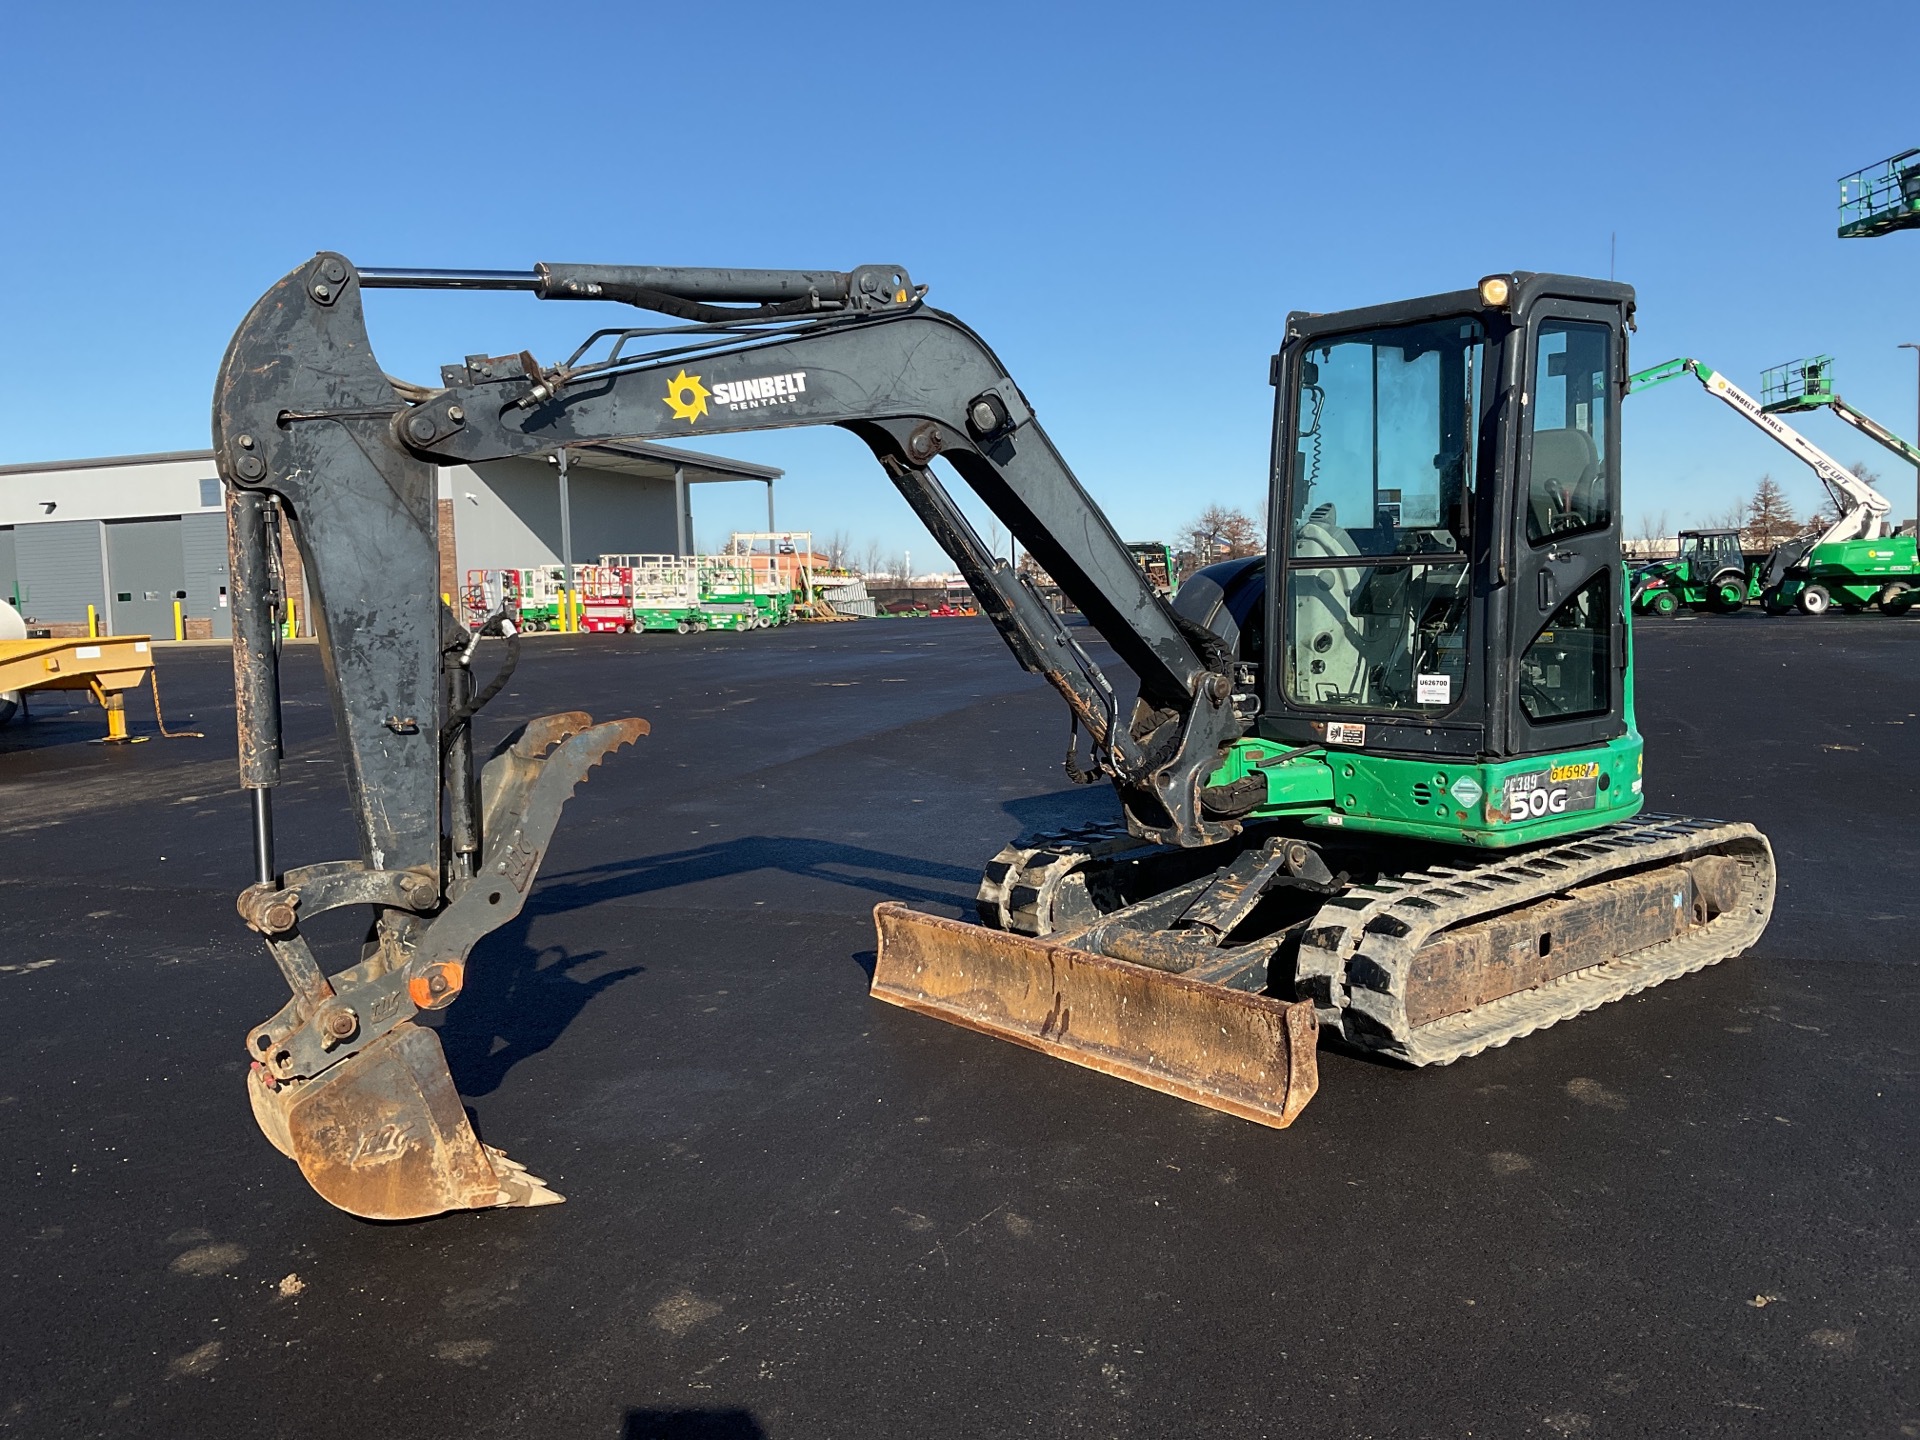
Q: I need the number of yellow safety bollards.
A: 6